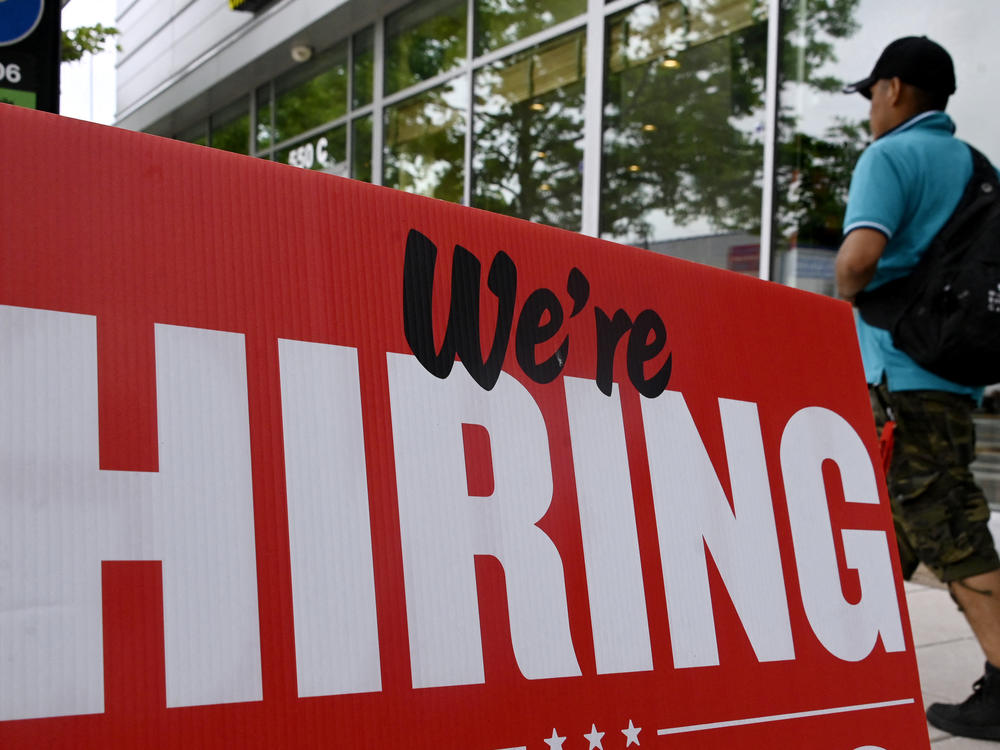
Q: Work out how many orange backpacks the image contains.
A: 0